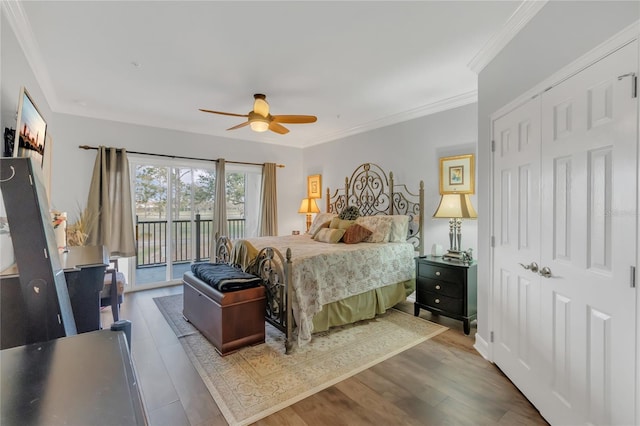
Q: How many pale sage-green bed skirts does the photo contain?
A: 1